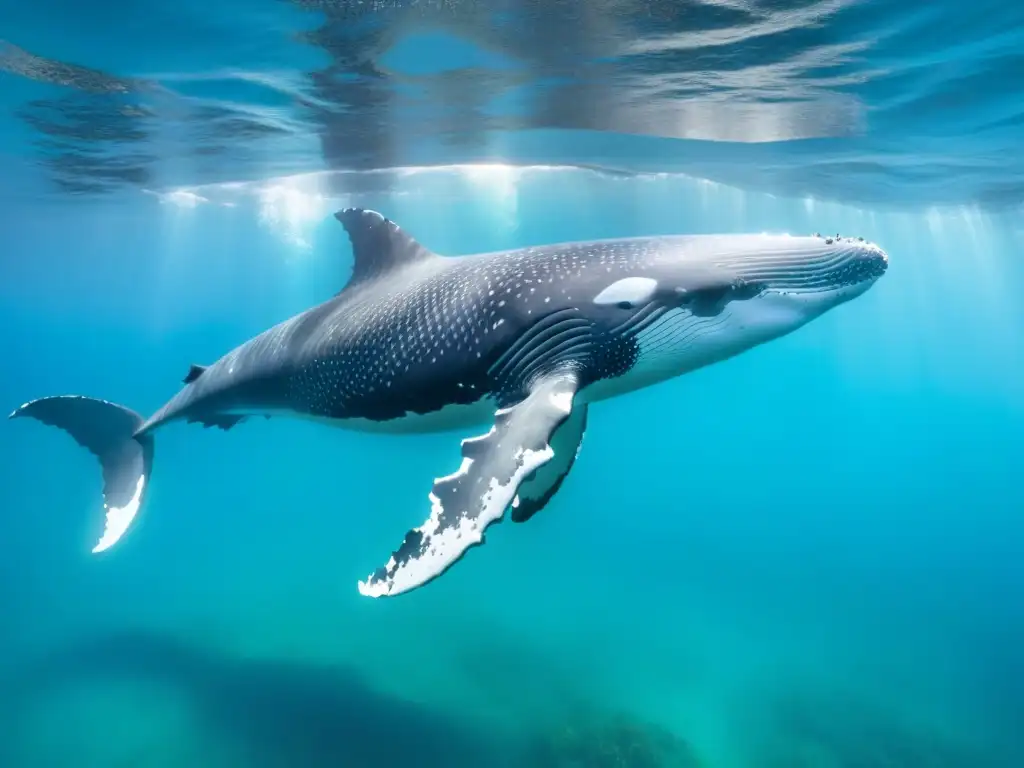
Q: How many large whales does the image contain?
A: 1